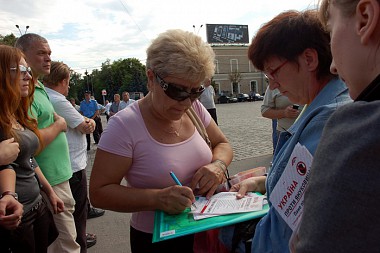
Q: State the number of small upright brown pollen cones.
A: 0